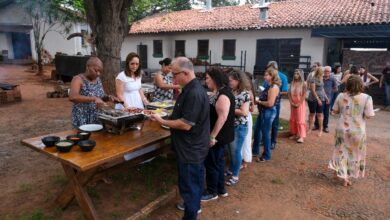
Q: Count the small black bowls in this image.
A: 5